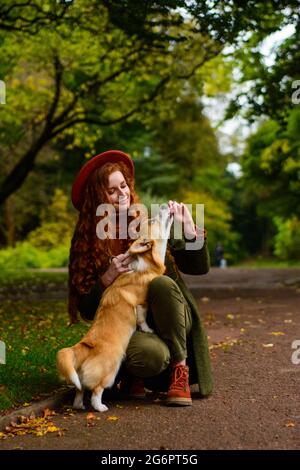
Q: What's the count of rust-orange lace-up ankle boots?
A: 2